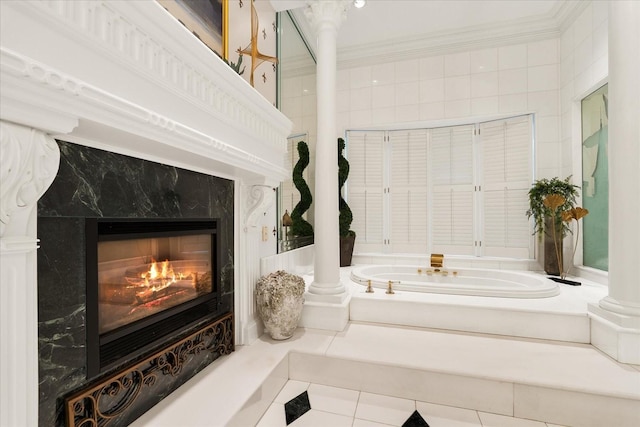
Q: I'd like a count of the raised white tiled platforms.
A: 2